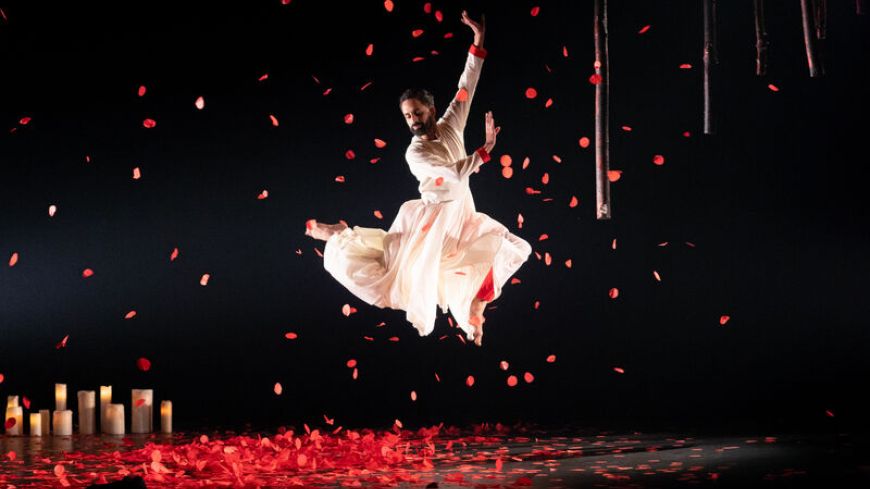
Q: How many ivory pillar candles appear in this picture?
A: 11